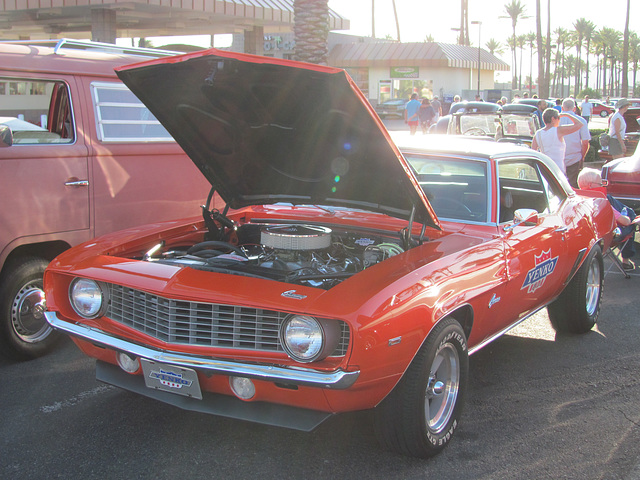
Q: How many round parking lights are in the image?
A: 2